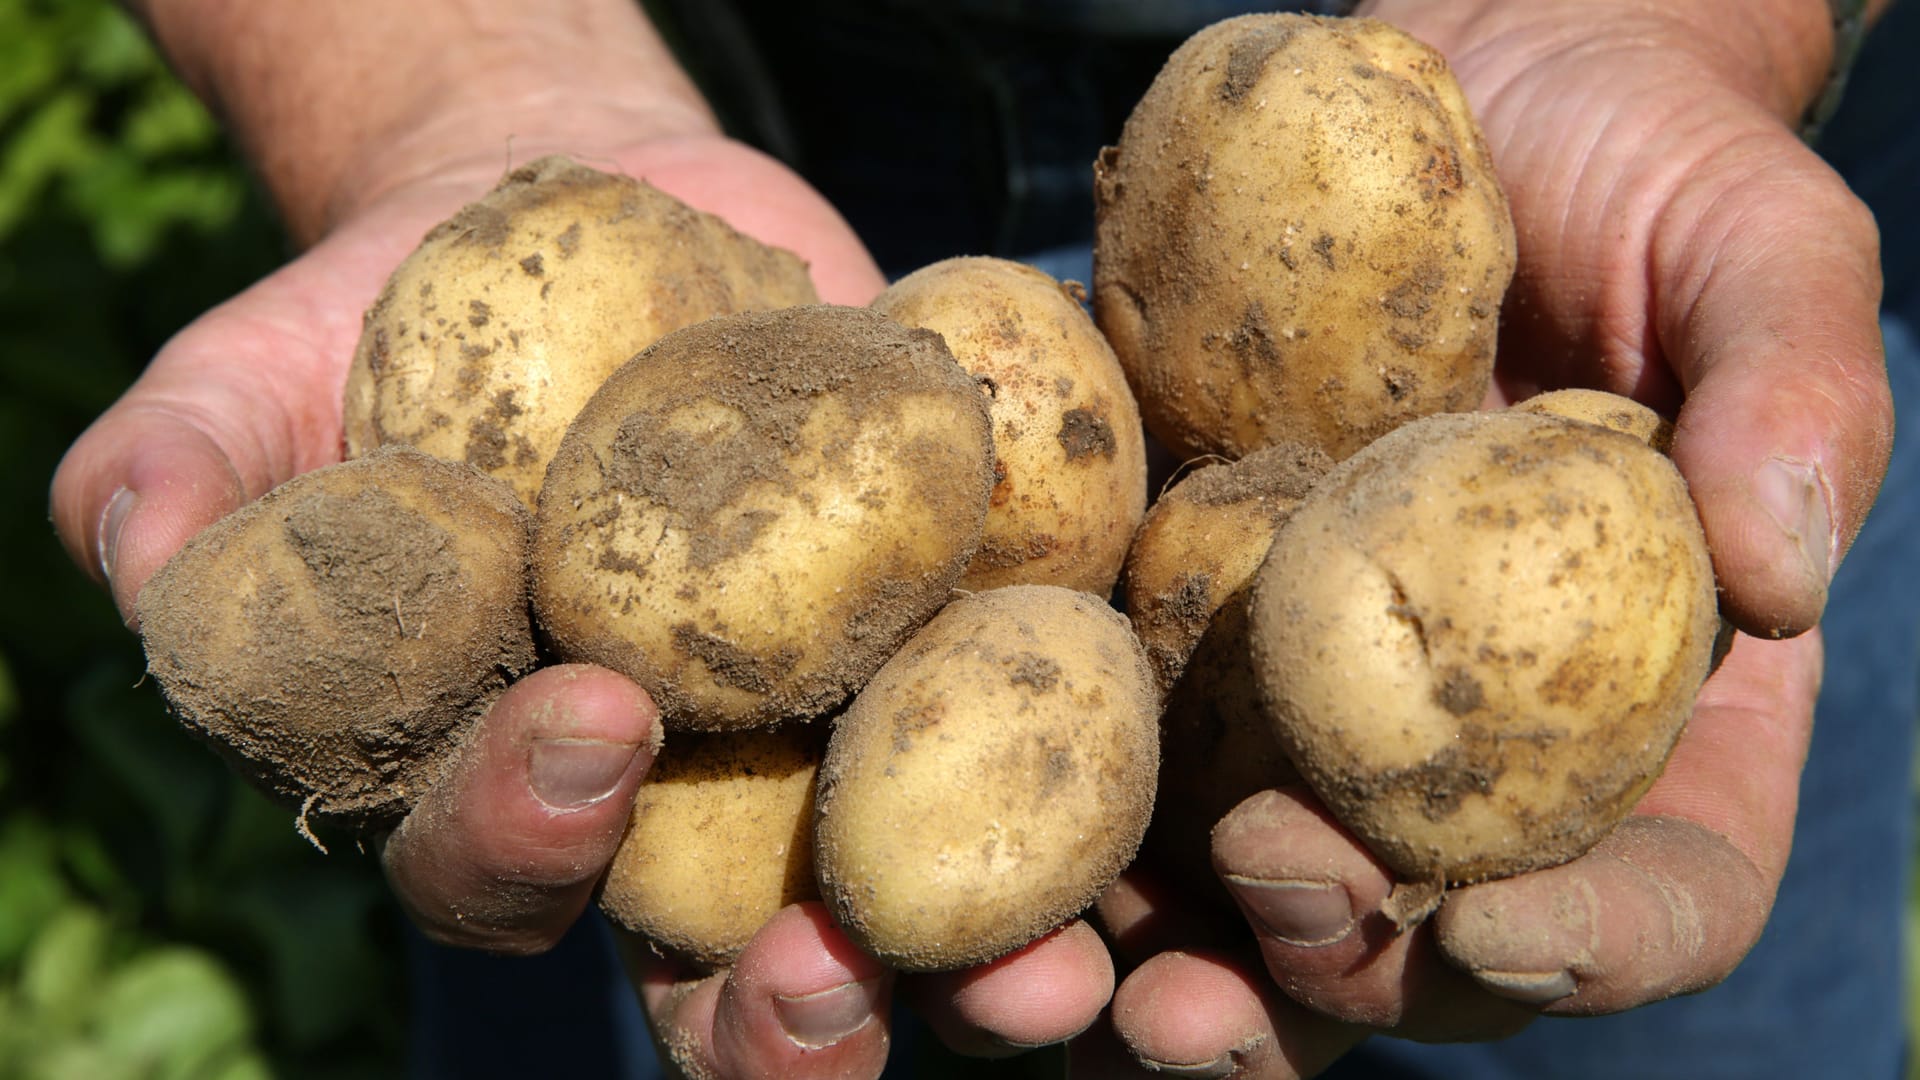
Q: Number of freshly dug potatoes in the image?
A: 10